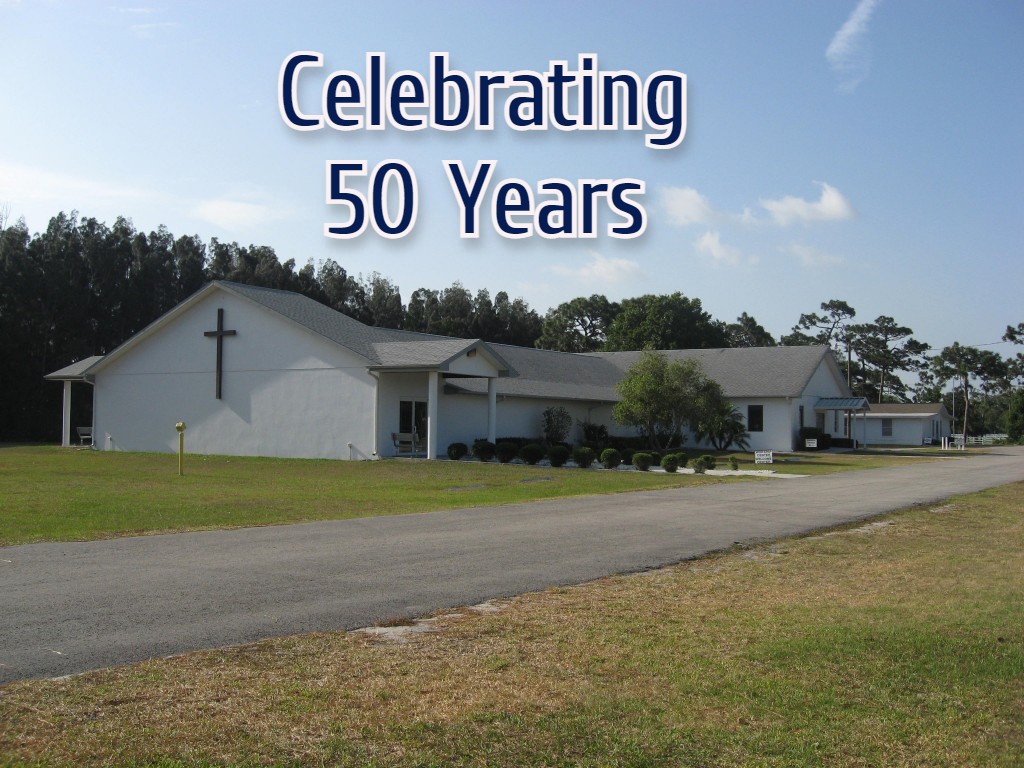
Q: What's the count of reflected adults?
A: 0